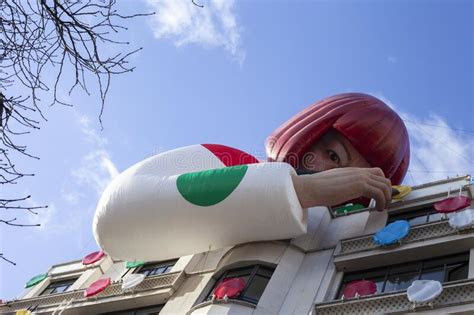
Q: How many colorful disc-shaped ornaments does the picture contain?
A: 14